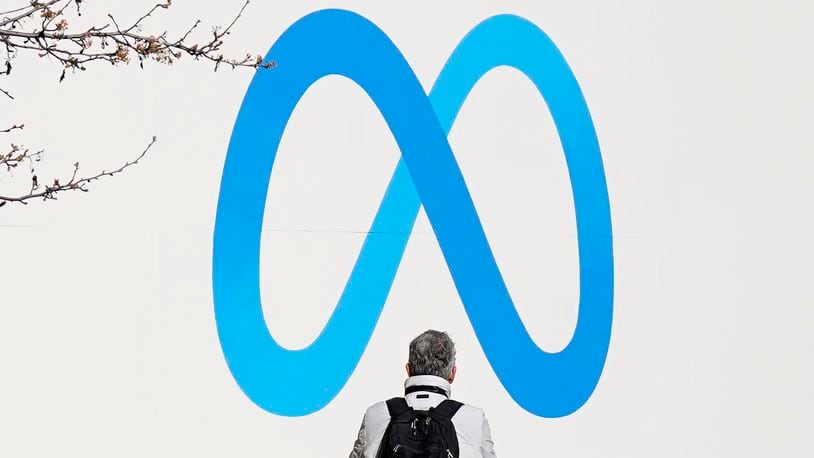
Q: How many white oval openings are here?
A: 2